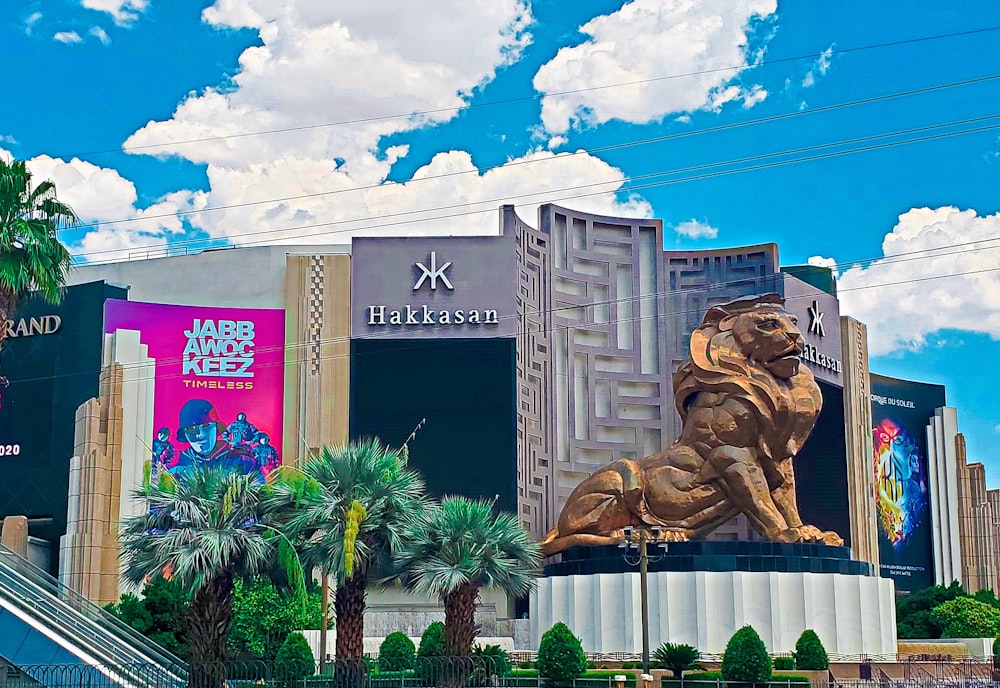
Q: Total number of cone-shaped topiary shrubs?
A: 6